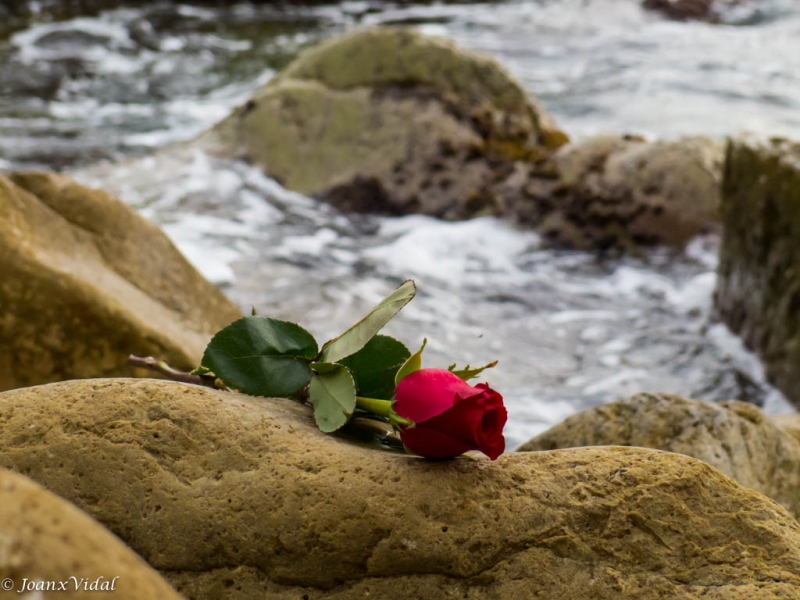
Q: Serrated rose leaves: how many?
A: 4